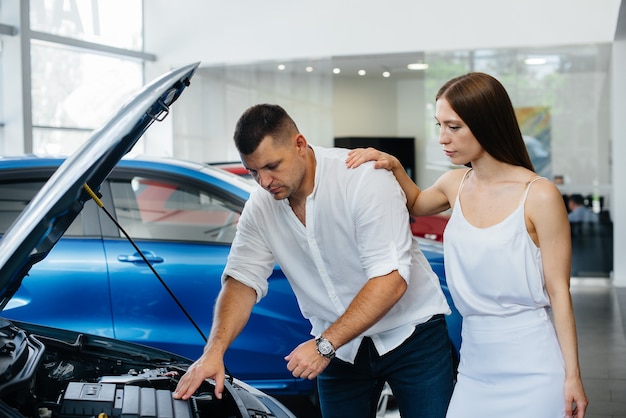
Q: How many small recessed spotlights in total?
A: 5